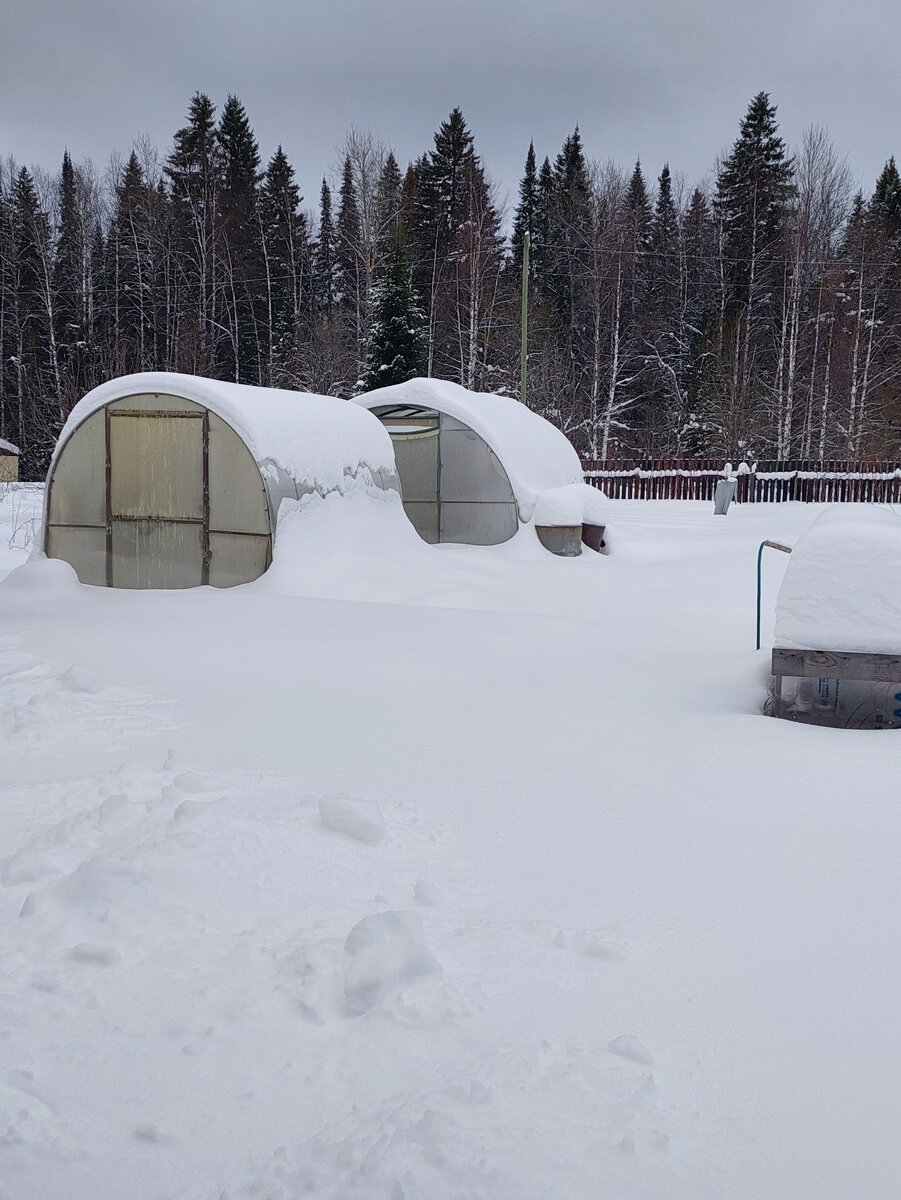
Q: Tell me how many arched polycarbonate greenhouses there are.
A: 2